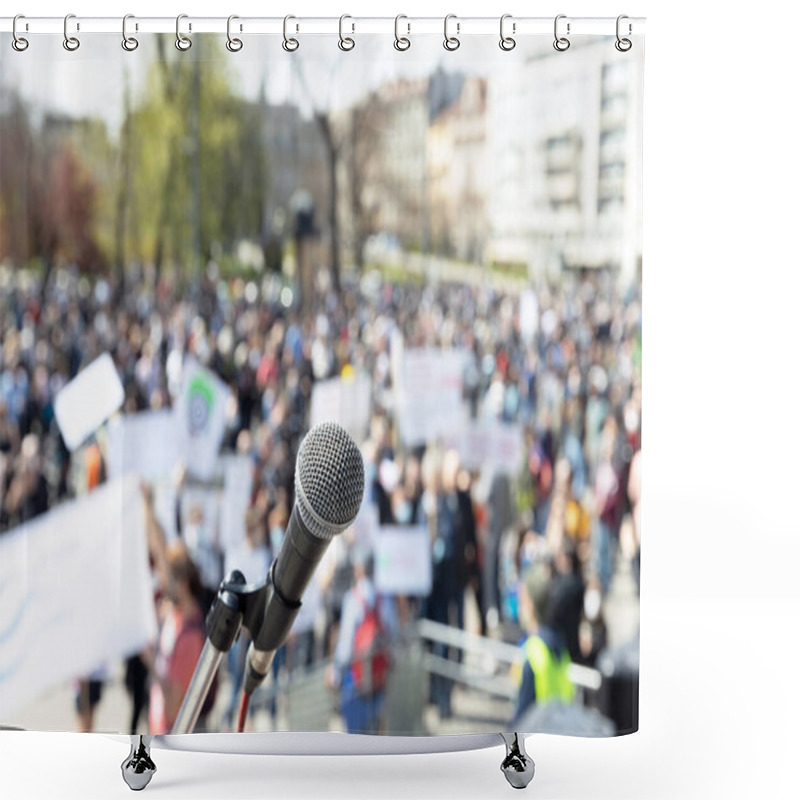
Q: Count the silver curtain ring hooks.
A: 12